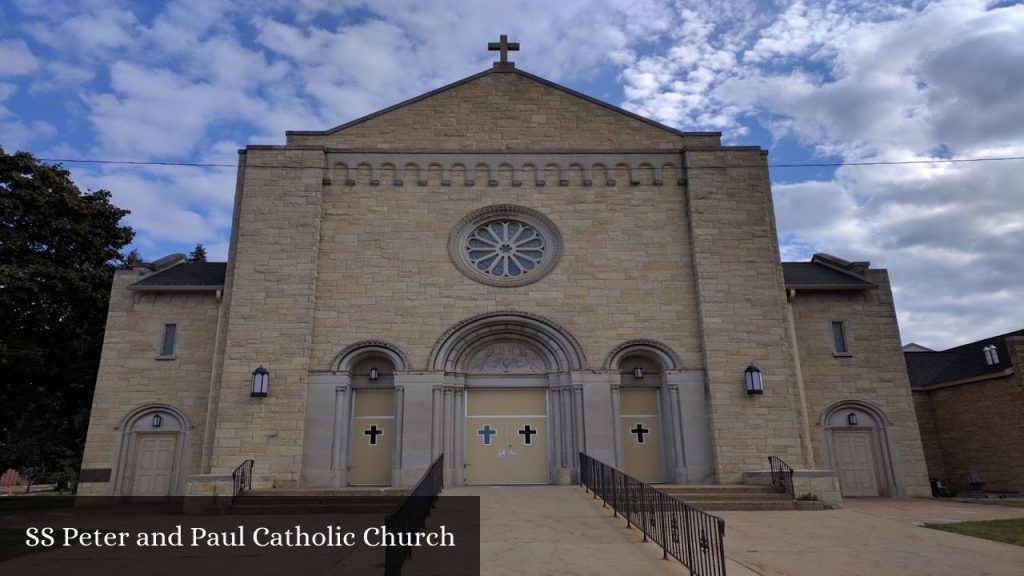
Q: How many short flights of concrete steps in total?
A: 2